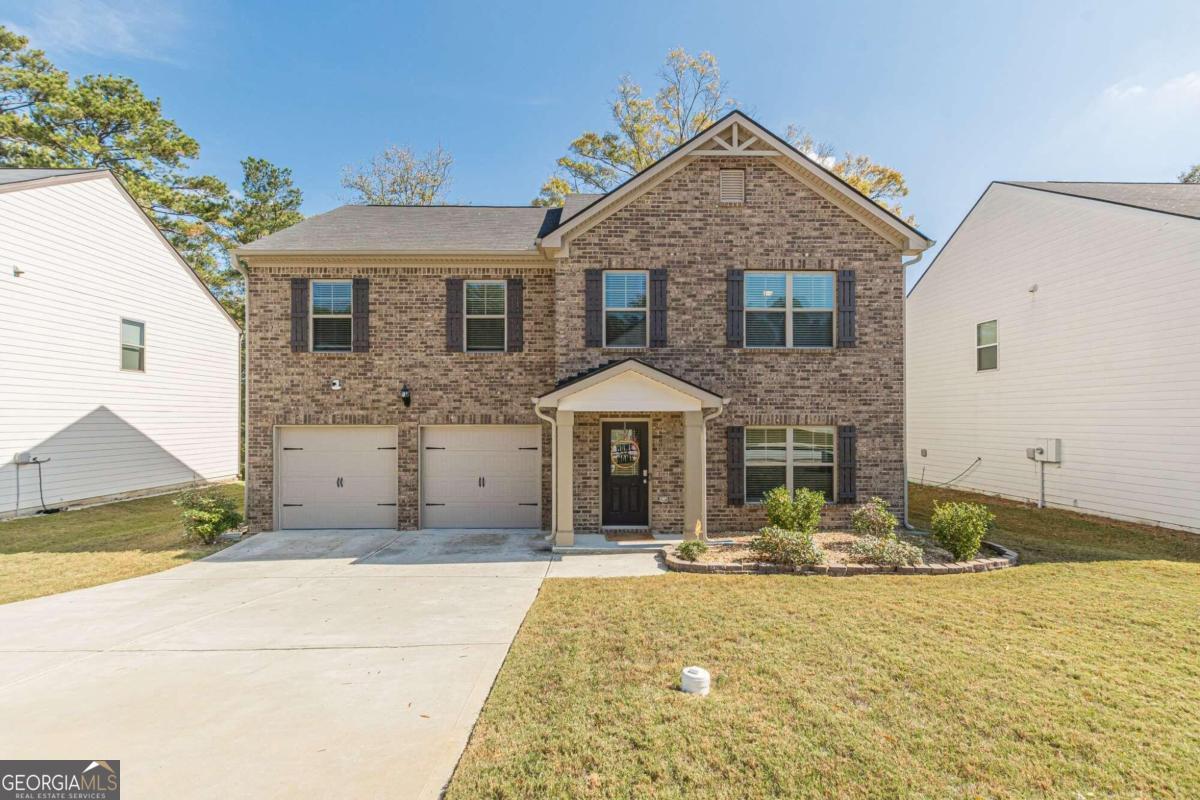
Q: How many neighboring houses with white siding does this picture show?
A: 2